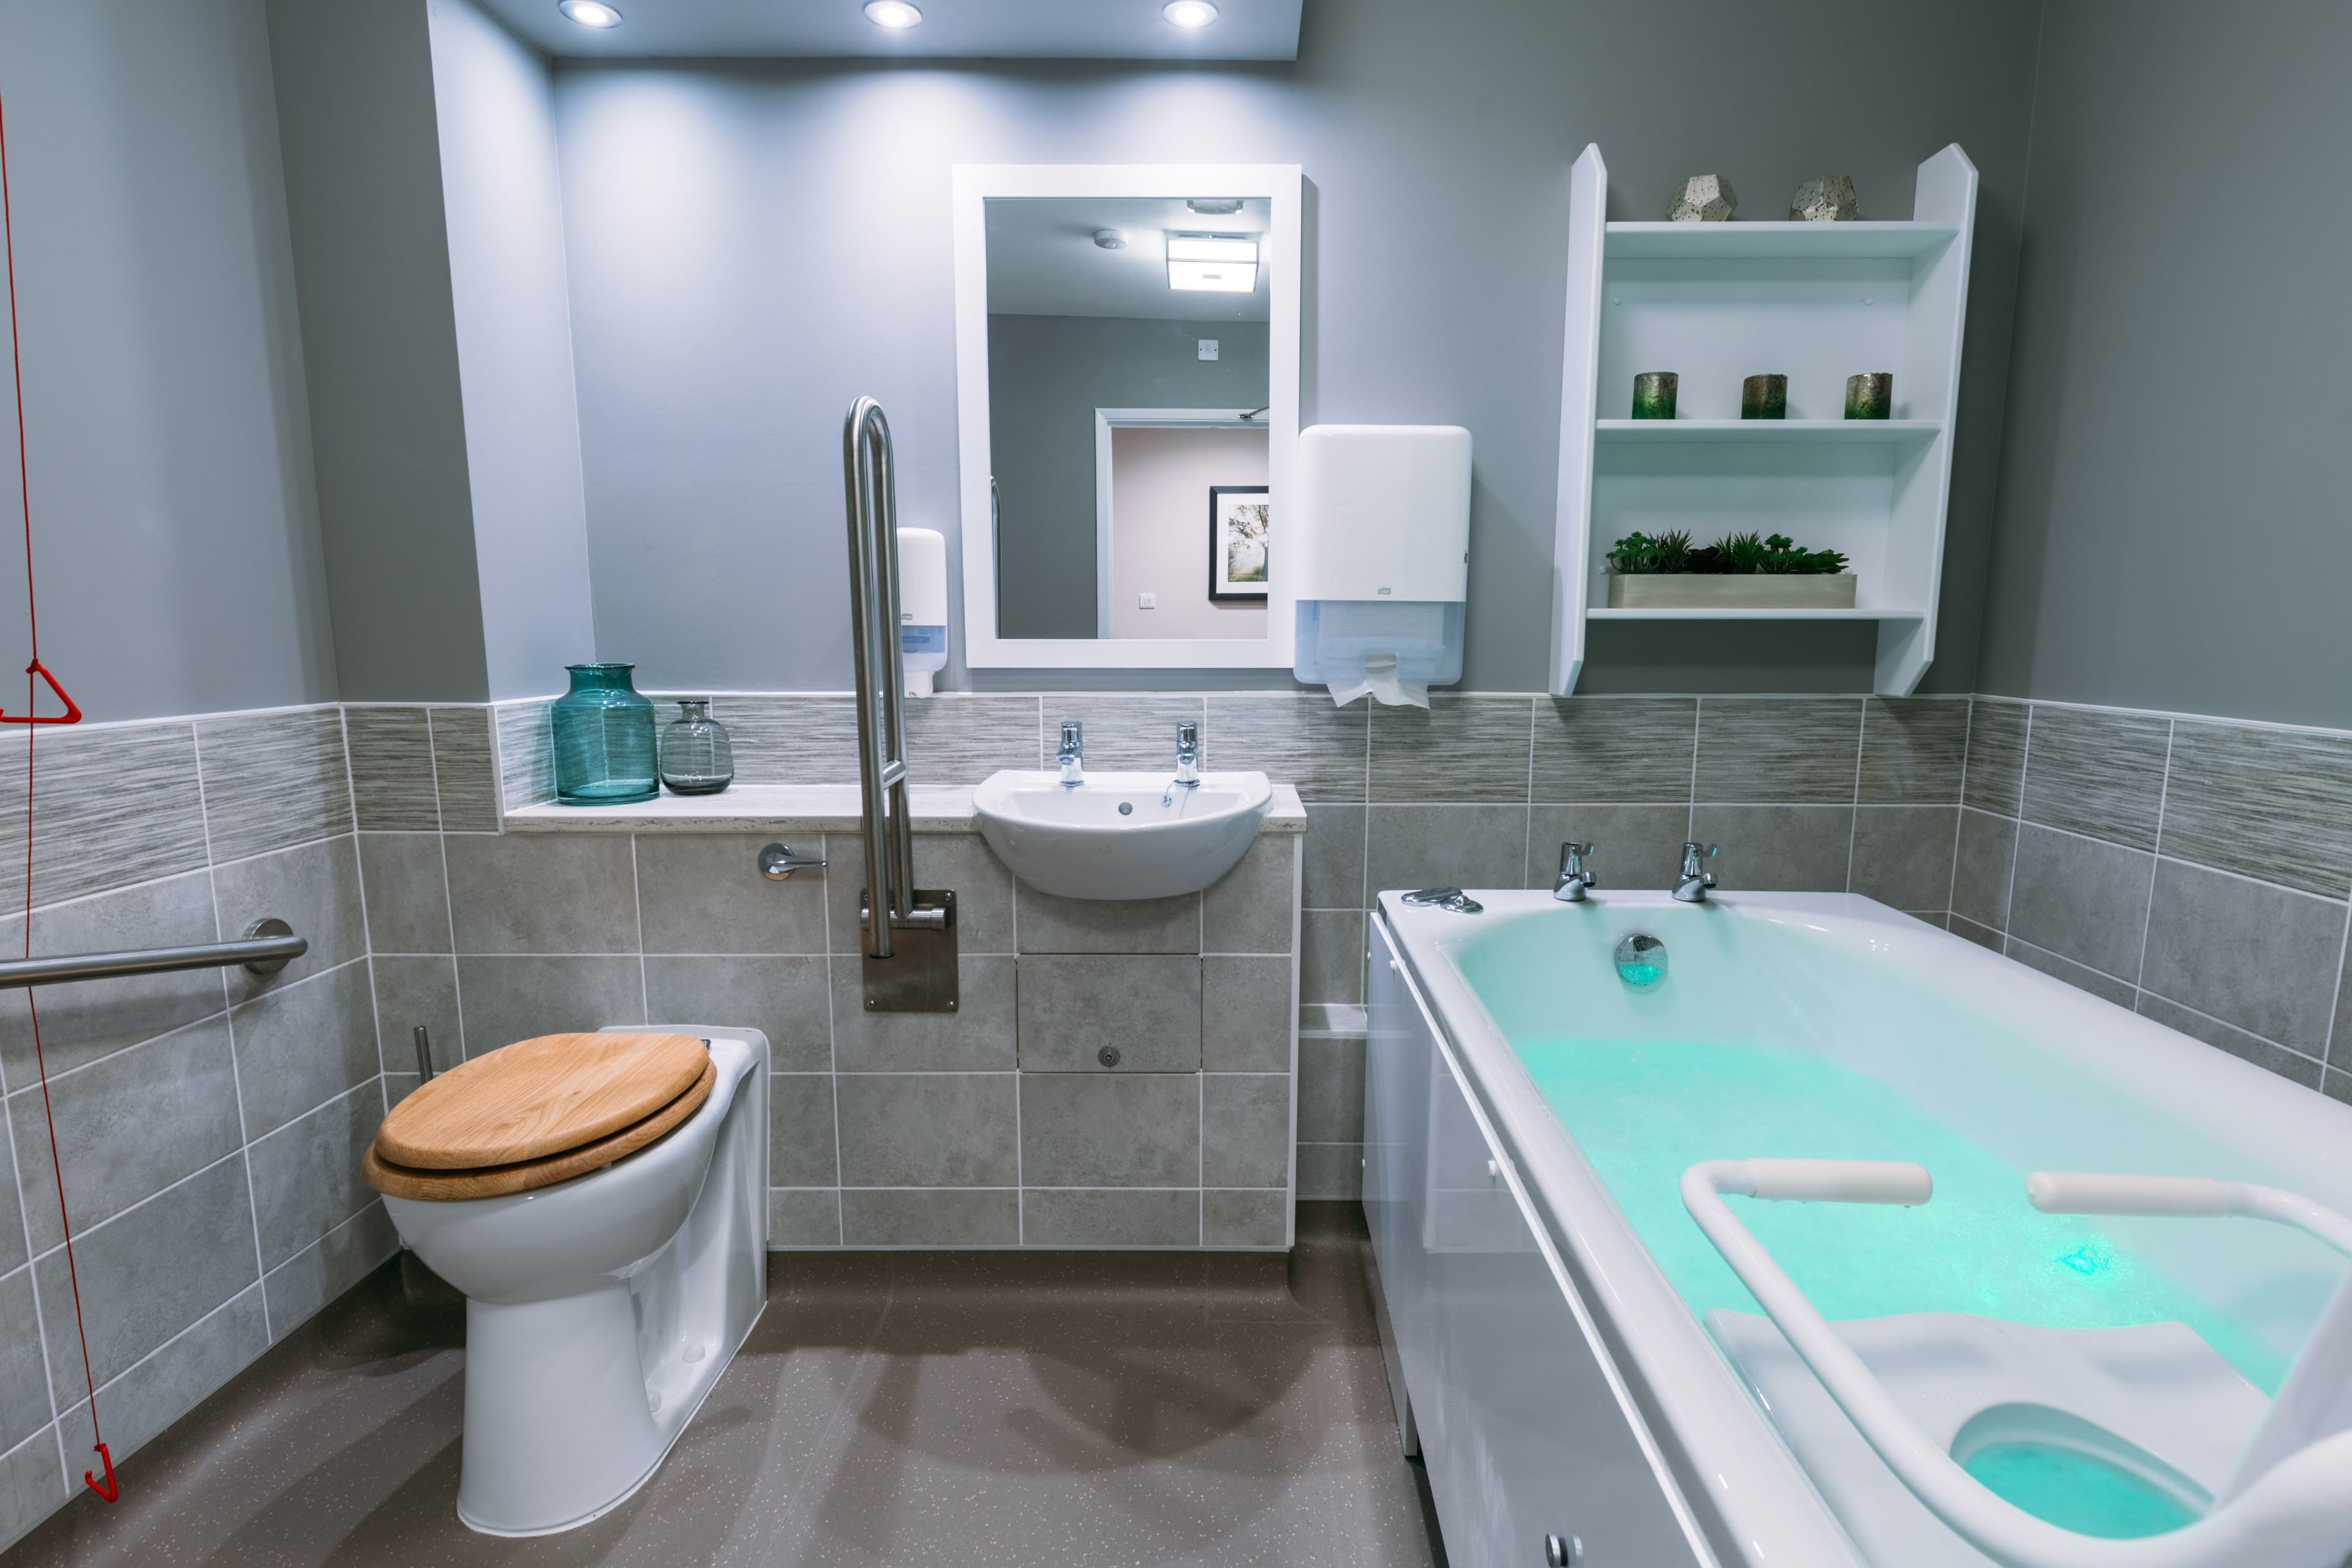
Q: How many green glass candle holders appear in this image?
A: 3